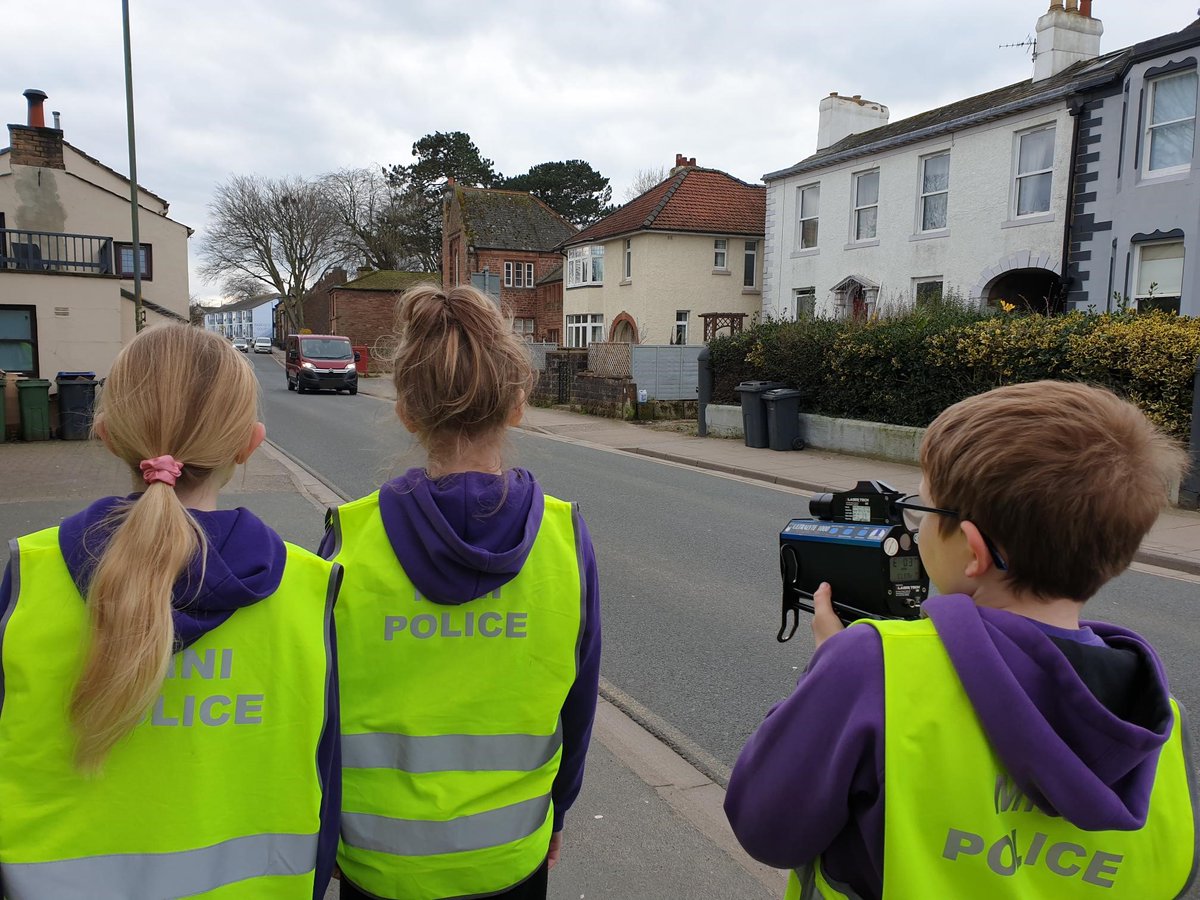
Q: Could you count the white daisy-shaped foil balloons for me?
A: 0